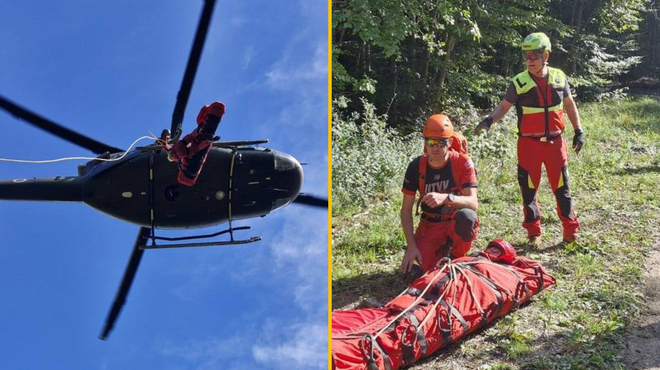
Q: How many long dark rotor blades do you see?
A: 4